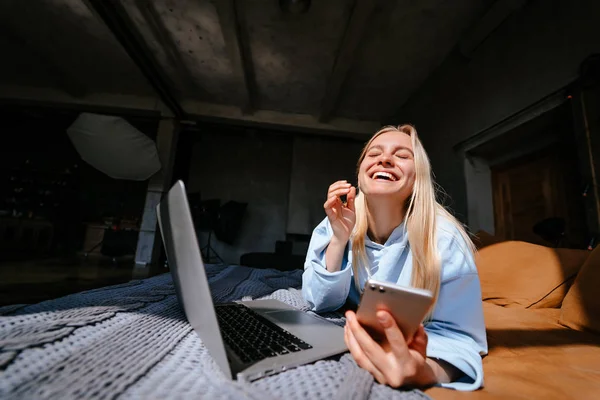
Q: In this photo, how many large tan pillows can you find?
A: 2